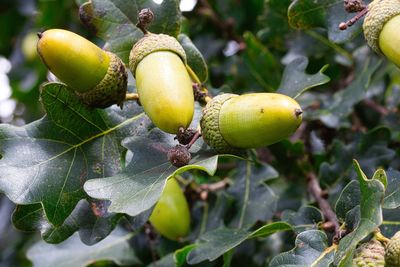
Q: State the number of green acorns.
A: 5